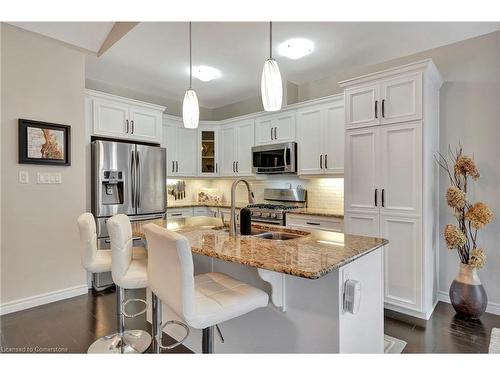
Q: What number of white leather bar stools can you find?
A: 3